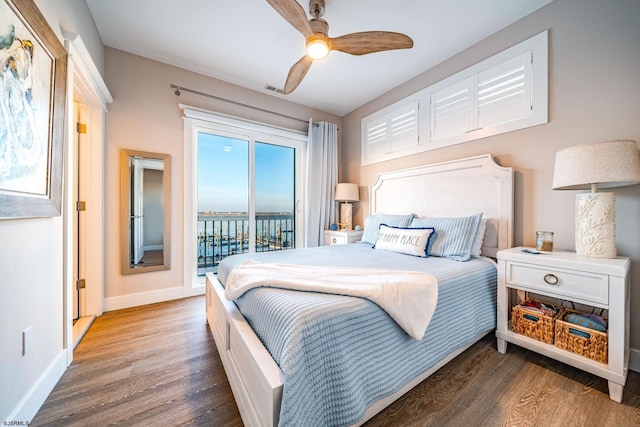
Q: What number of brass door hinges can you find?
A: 3